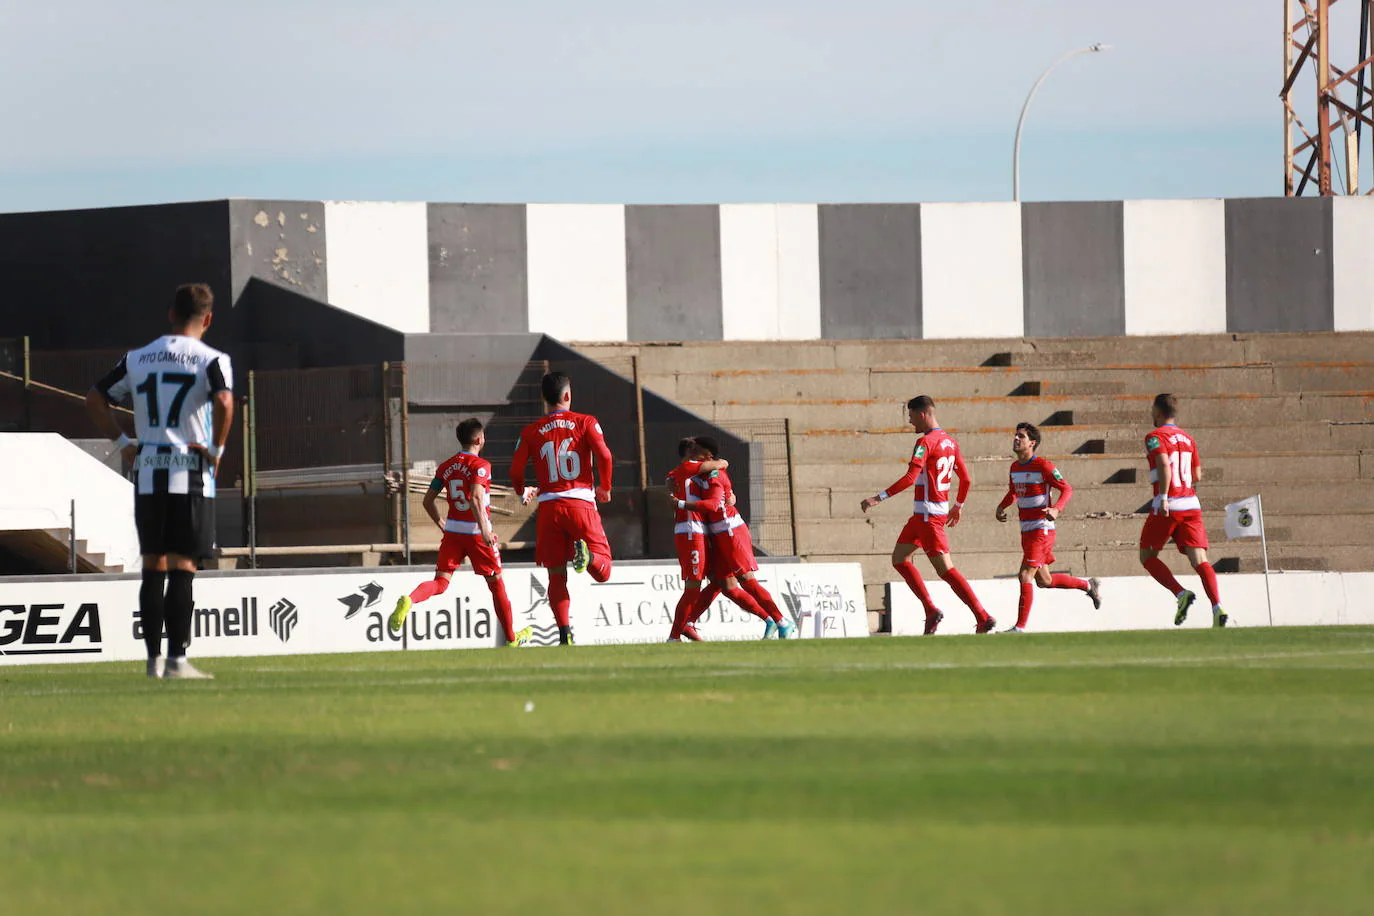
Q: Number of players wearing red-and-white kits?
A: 7